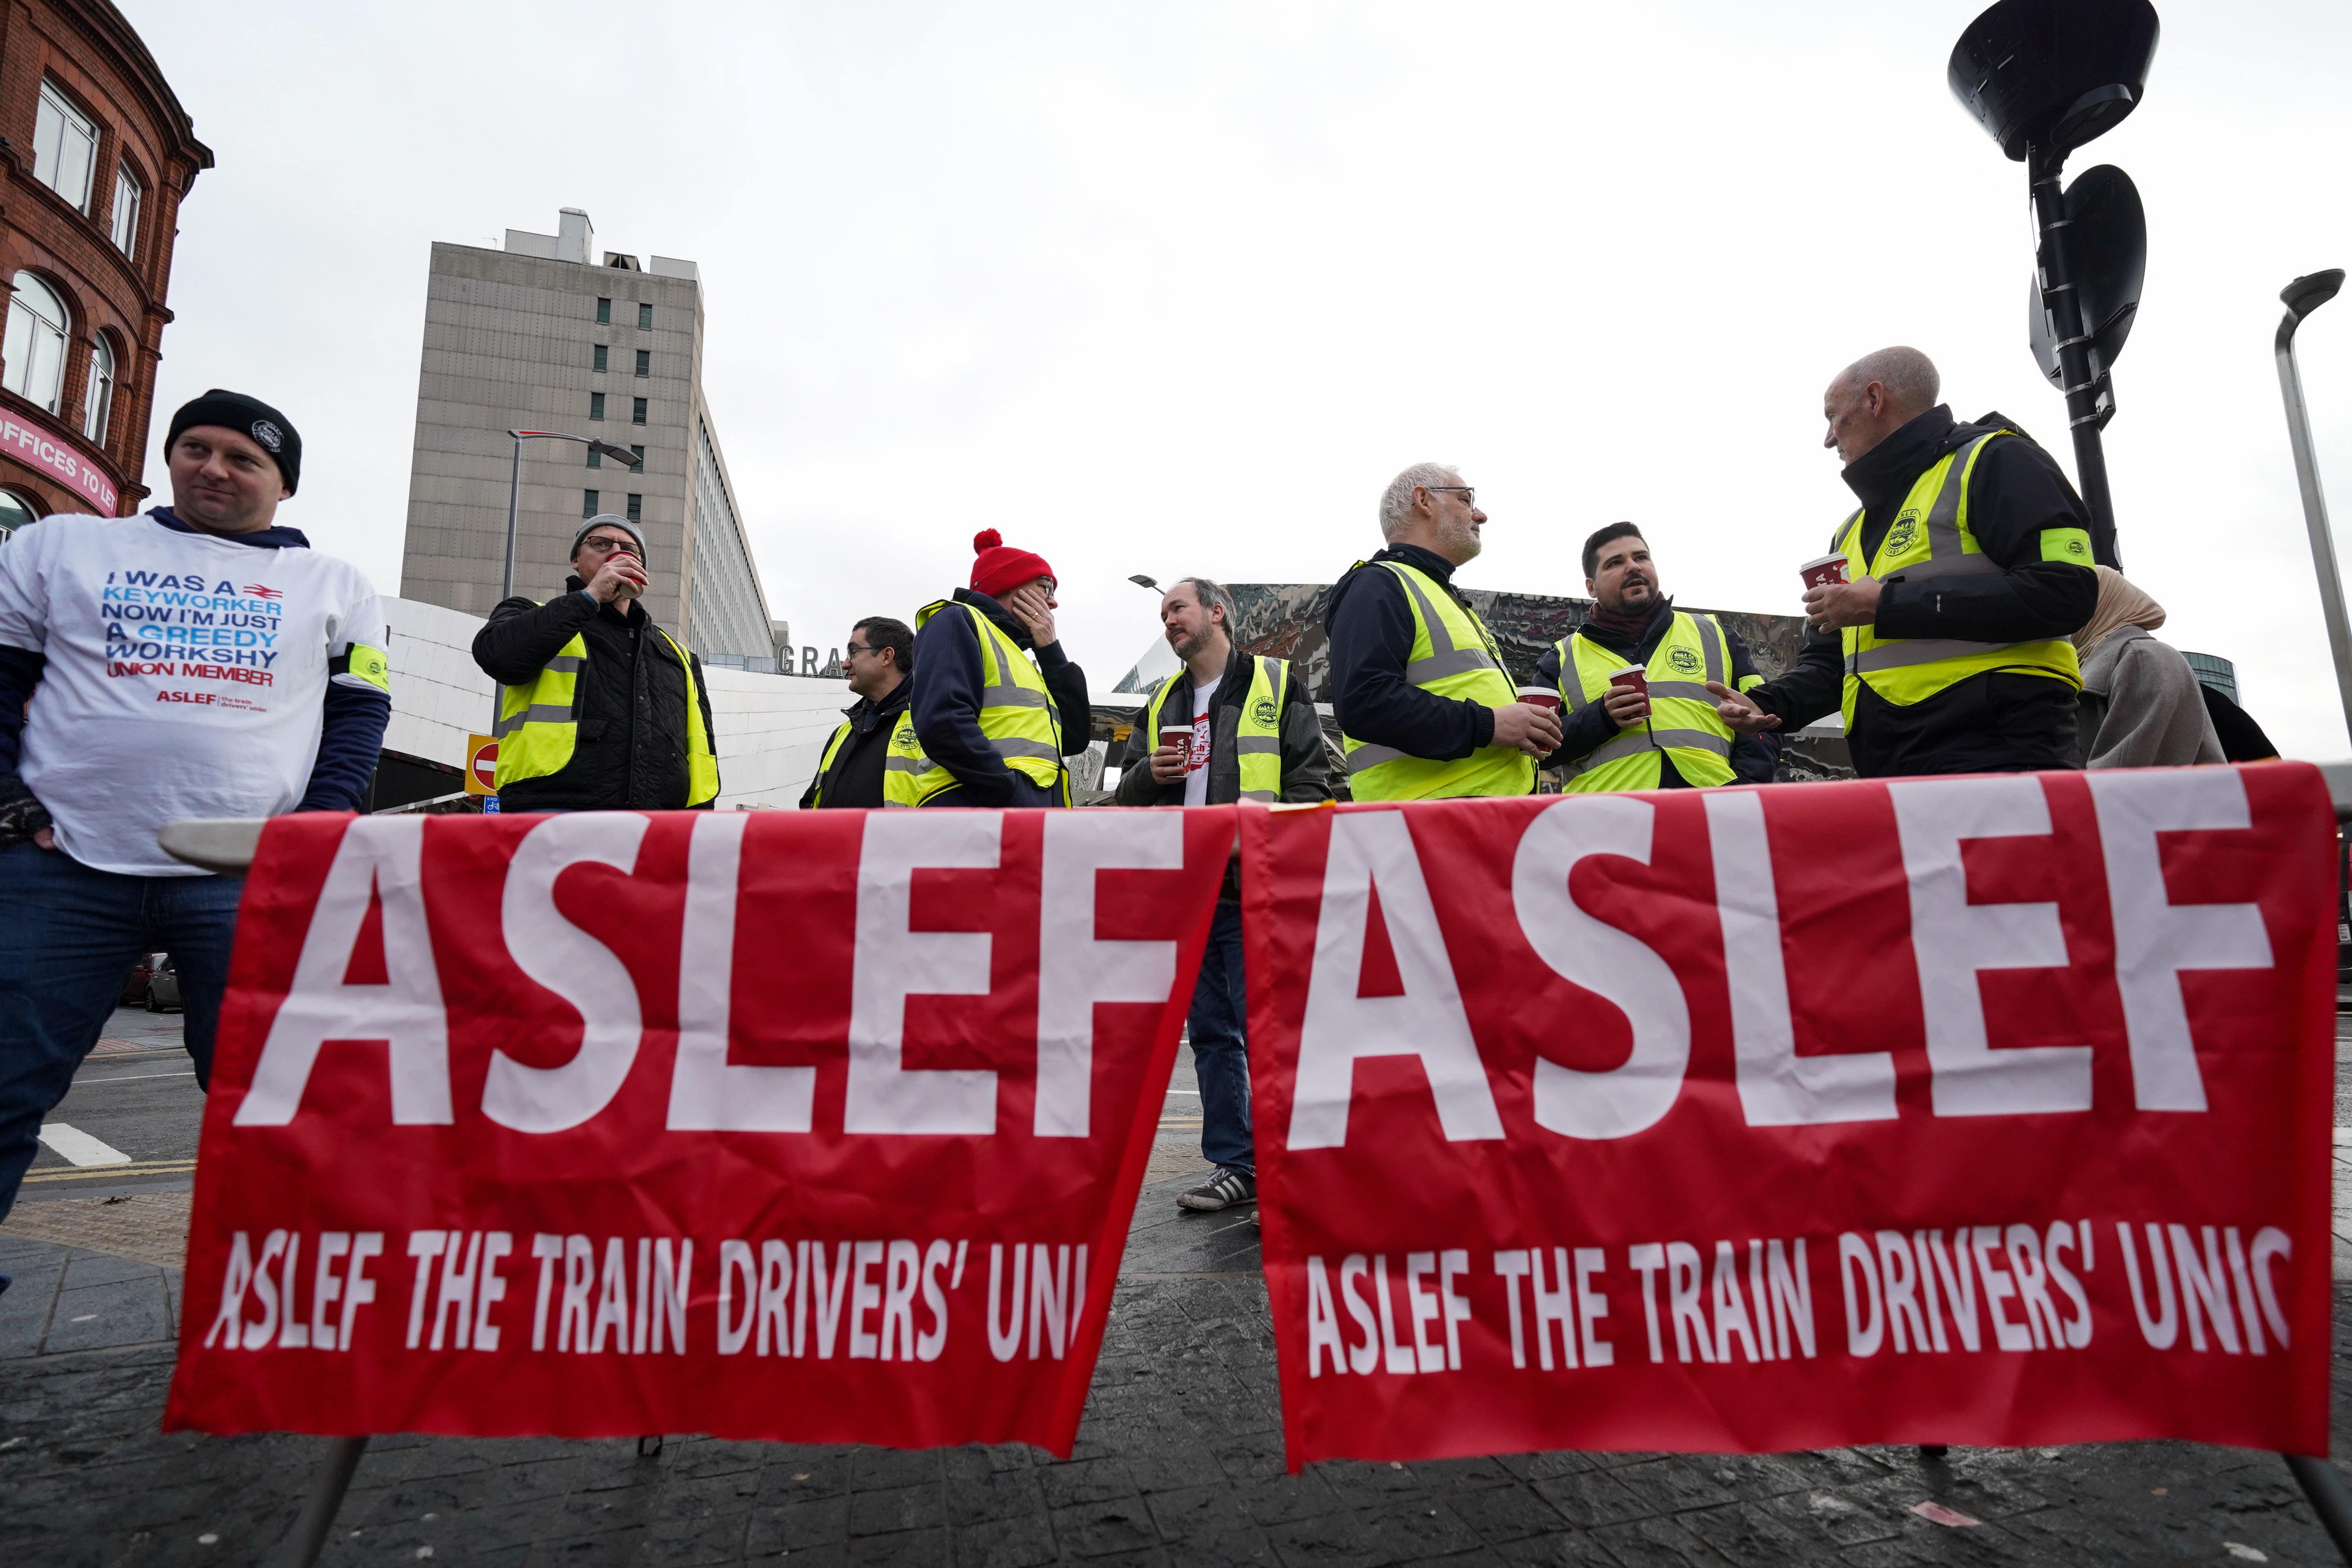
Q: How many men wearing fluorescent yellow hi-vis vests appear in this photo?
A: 7